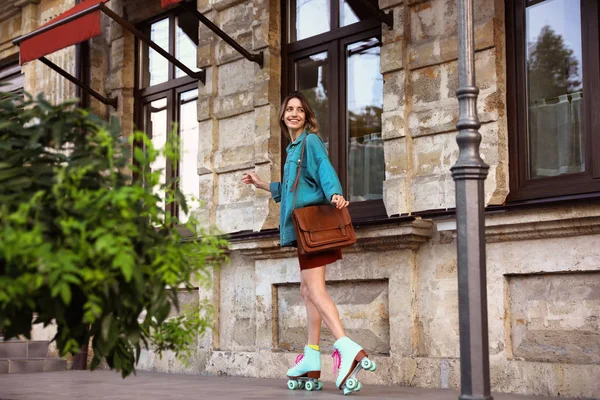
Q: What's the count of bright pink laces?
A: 2